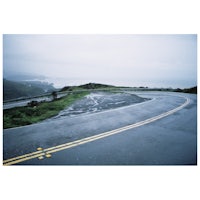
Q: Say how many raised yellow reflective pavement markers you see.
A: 3